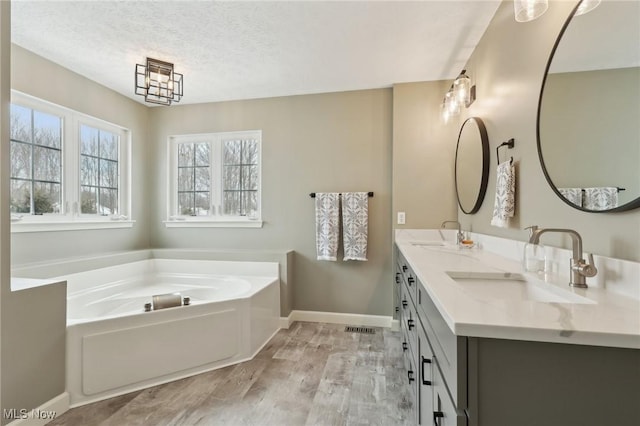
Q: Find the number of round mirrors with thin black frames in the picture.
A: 2